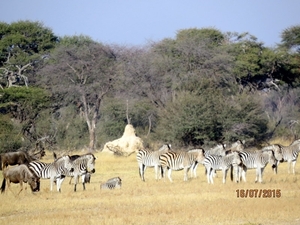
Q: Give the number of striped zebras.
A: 11